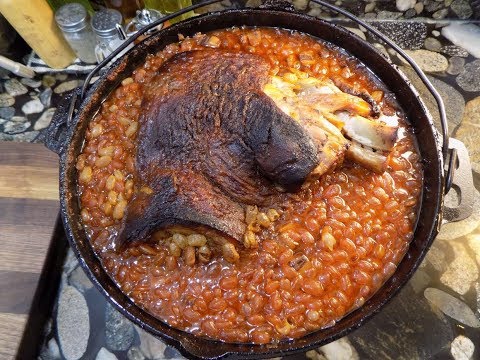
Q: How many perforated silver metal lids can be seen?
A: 2